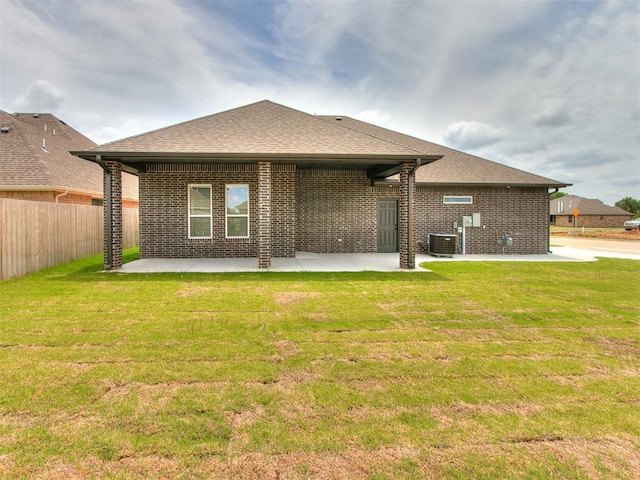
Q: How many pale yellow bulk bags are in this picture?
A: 0